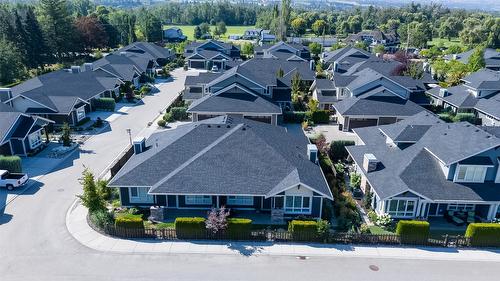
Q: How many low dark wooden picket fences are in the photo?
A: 1